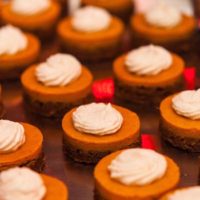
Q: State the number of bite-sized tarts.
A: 13